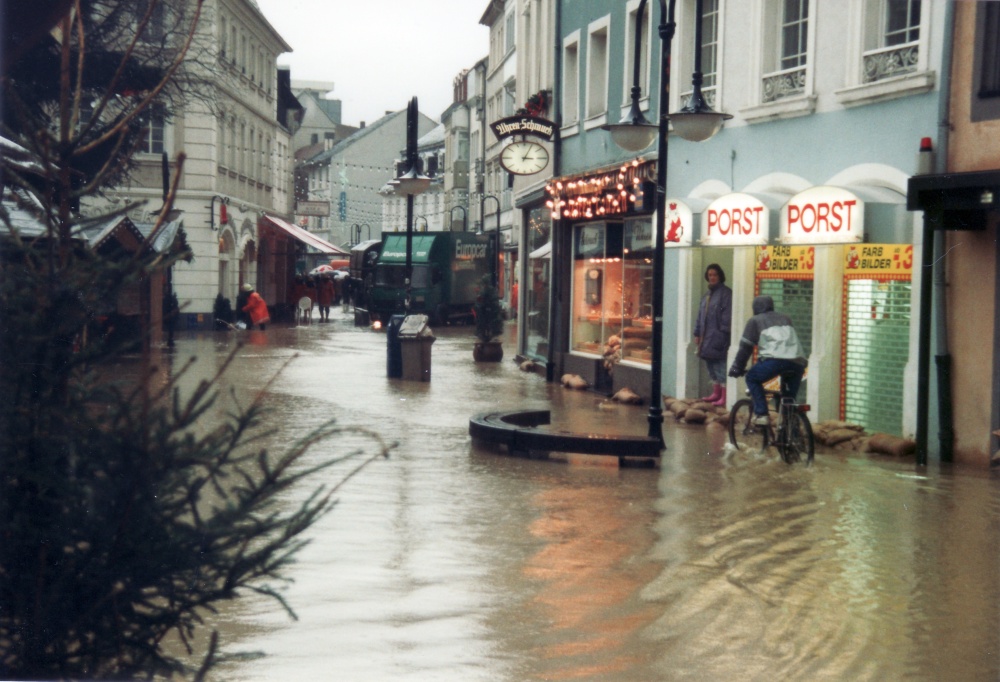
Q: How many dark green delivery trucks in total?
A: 1